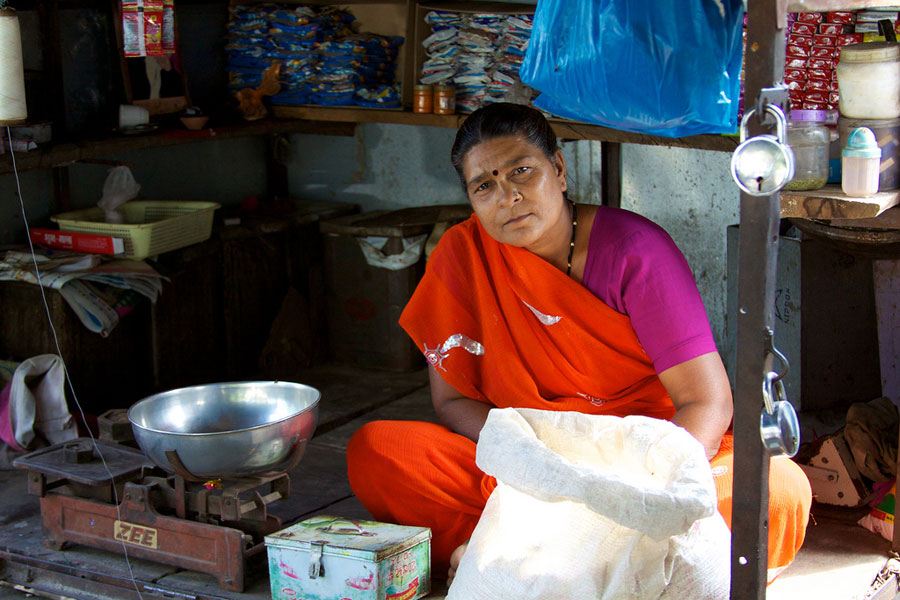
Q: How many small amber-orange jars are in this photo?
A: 2